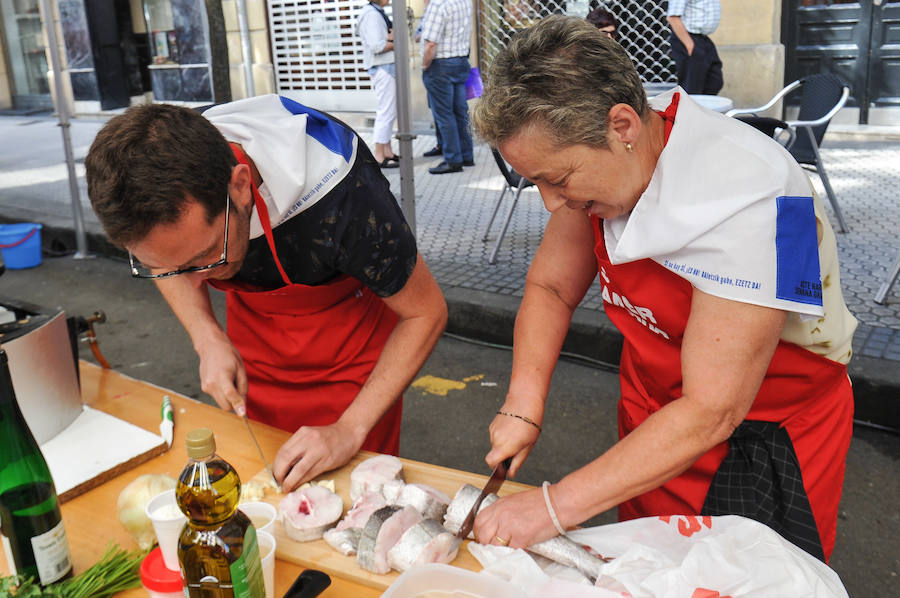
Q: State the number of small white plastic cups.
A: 3